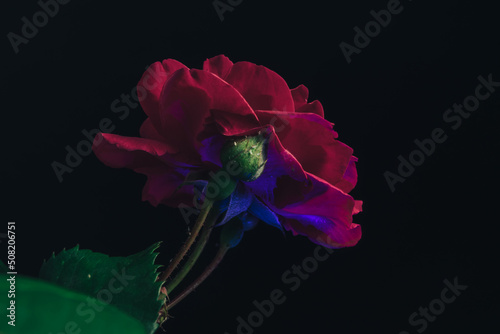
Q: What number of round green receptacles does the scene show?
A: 1